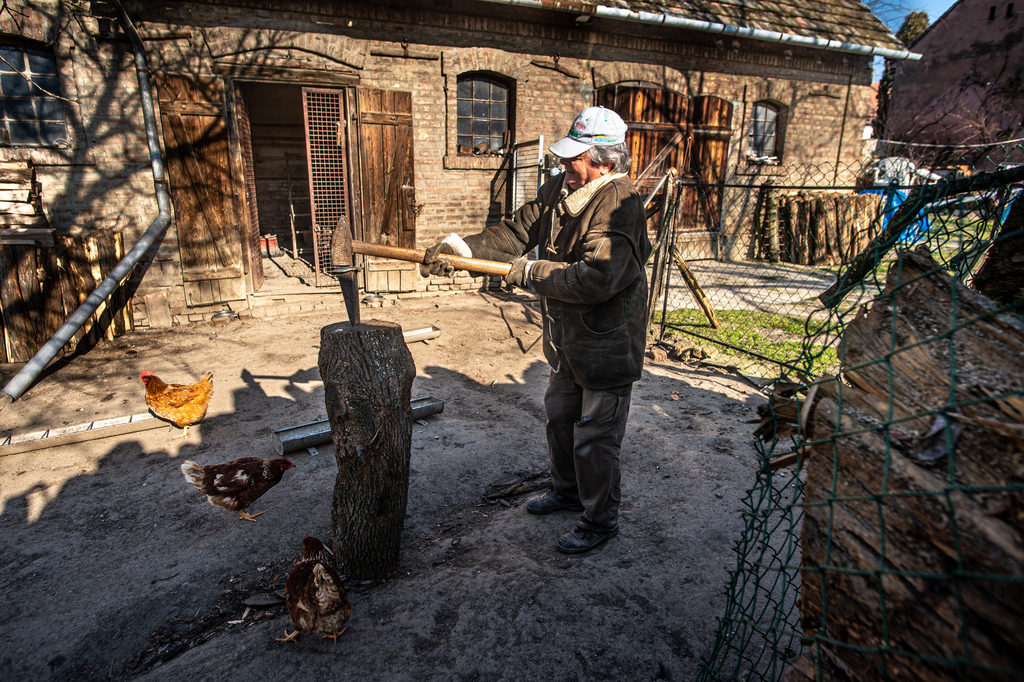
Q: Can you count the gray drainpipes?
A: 1